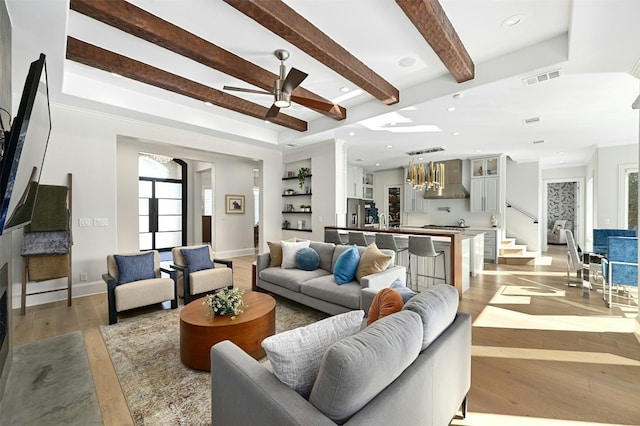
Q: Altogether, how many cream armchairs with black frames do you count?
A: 2